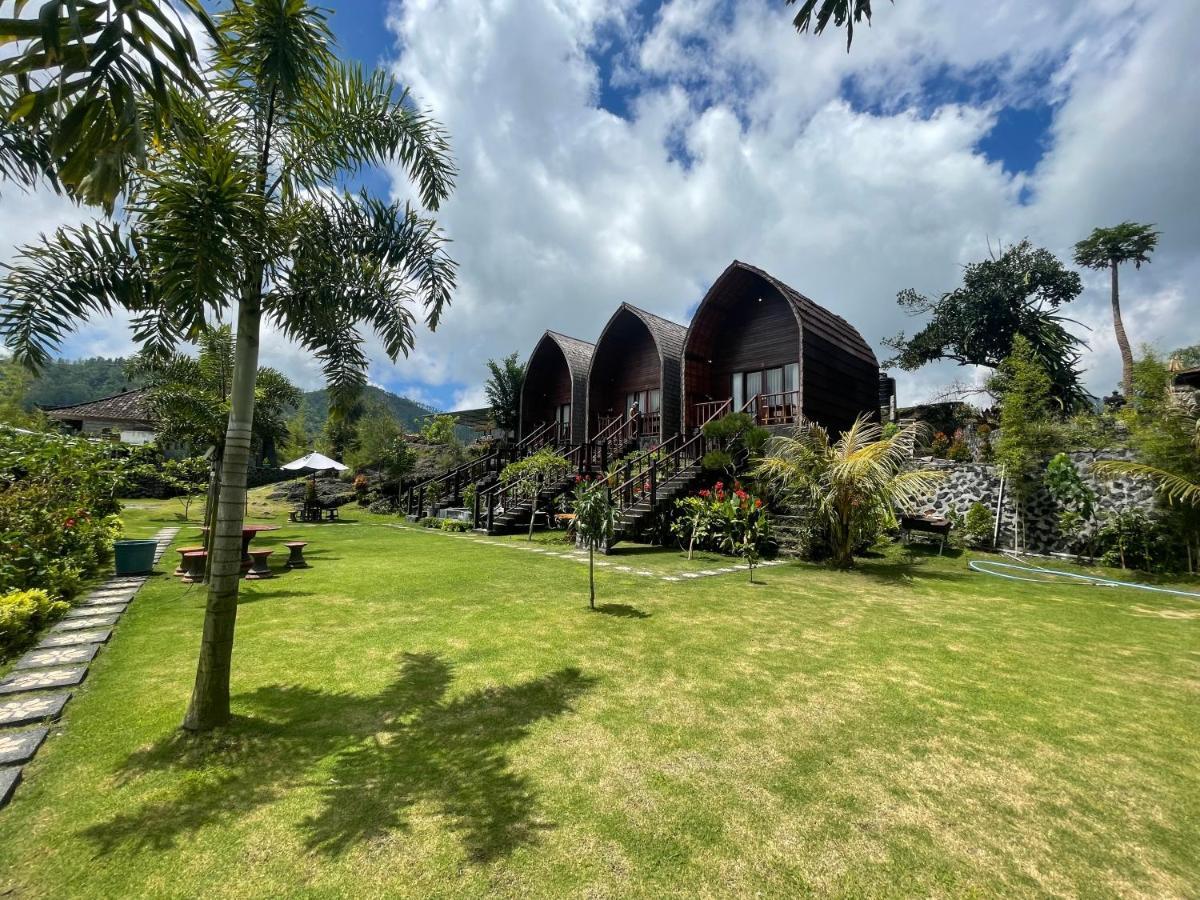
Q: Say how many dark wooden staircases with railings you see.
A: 3